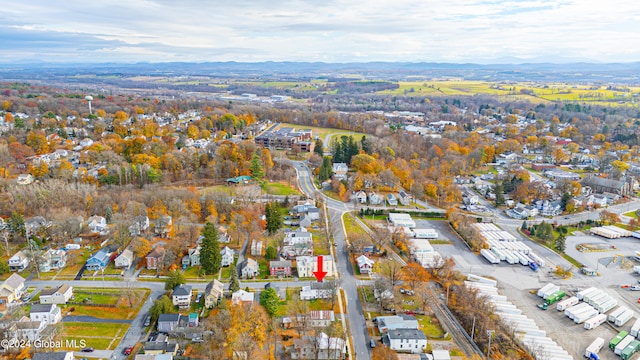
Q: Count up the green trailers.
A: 3